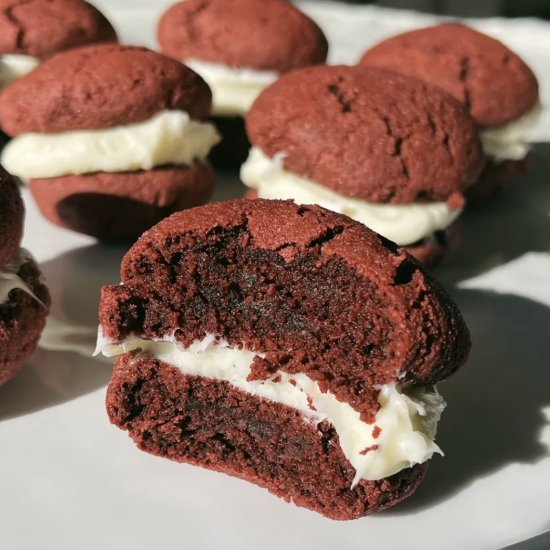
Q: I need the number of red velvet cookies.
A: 7